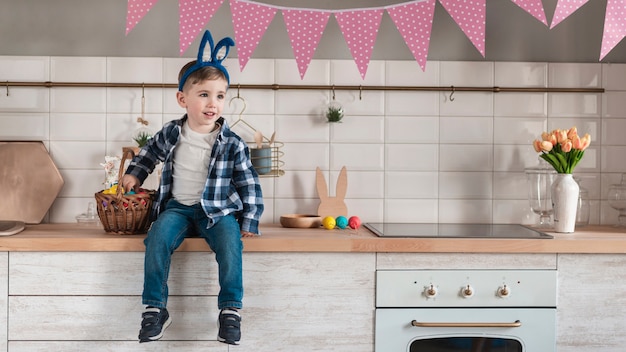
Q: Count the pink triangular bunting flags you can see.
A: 10